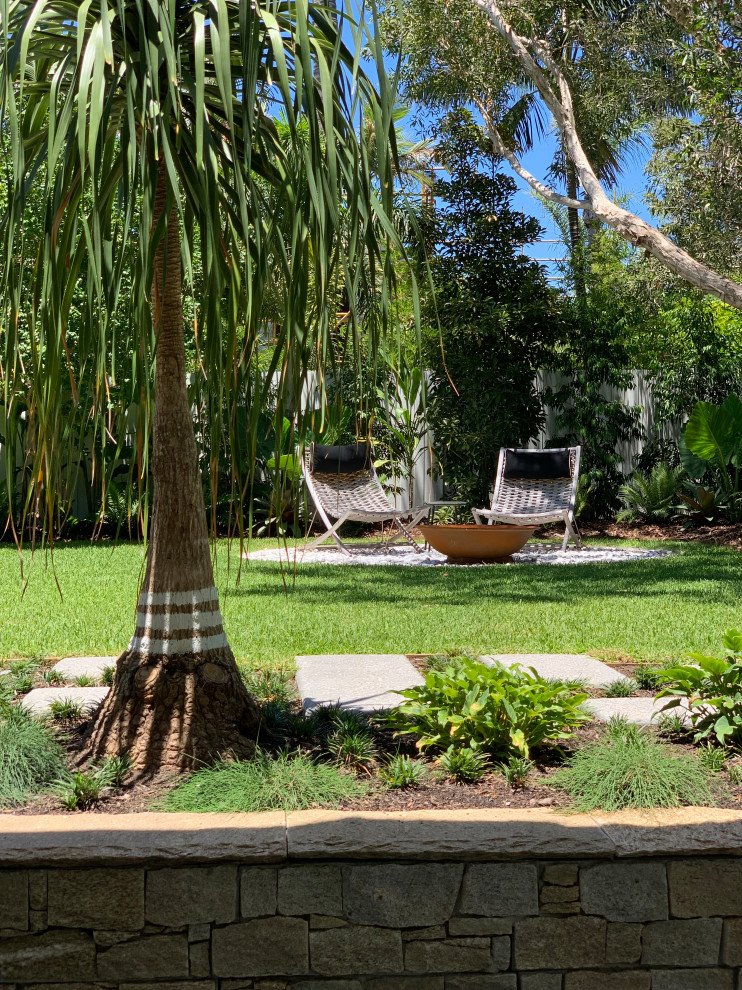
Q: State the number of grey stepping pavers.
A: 5